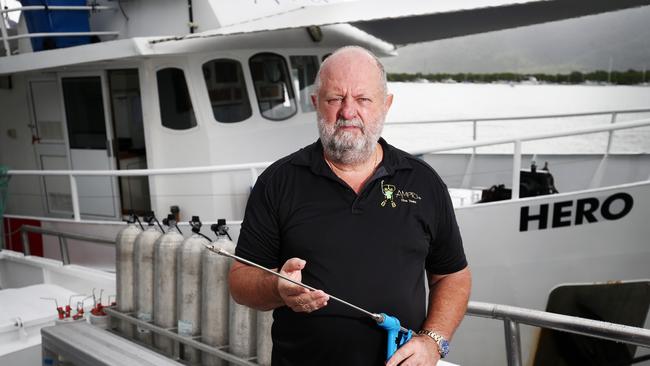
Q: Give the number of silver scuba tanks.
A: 7